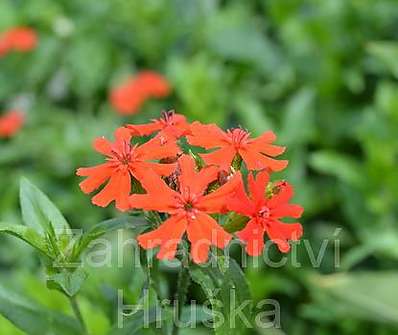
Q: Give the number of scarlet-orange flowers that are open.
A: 5